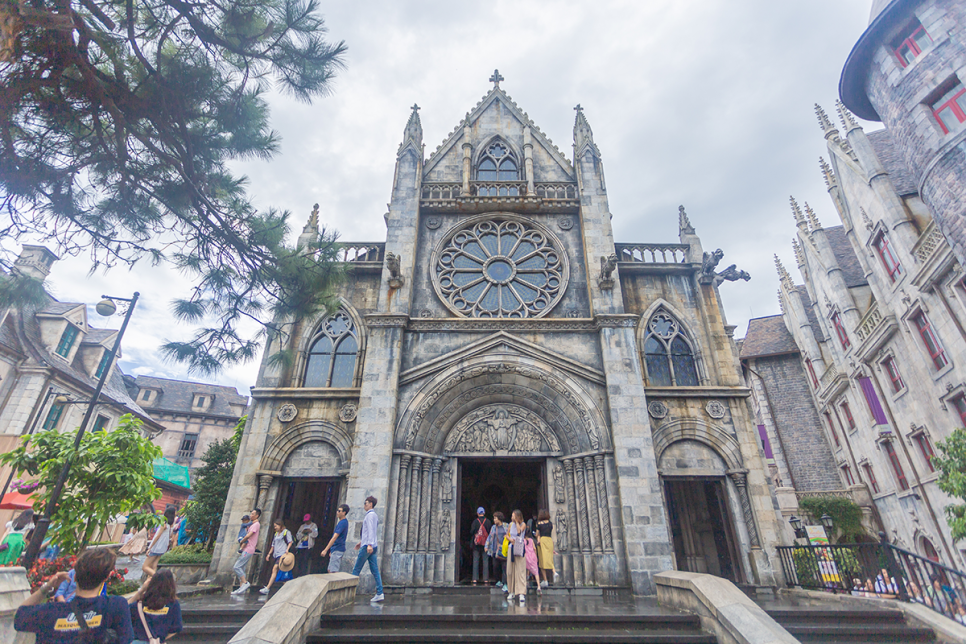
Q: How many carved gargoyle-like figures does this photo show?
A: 4